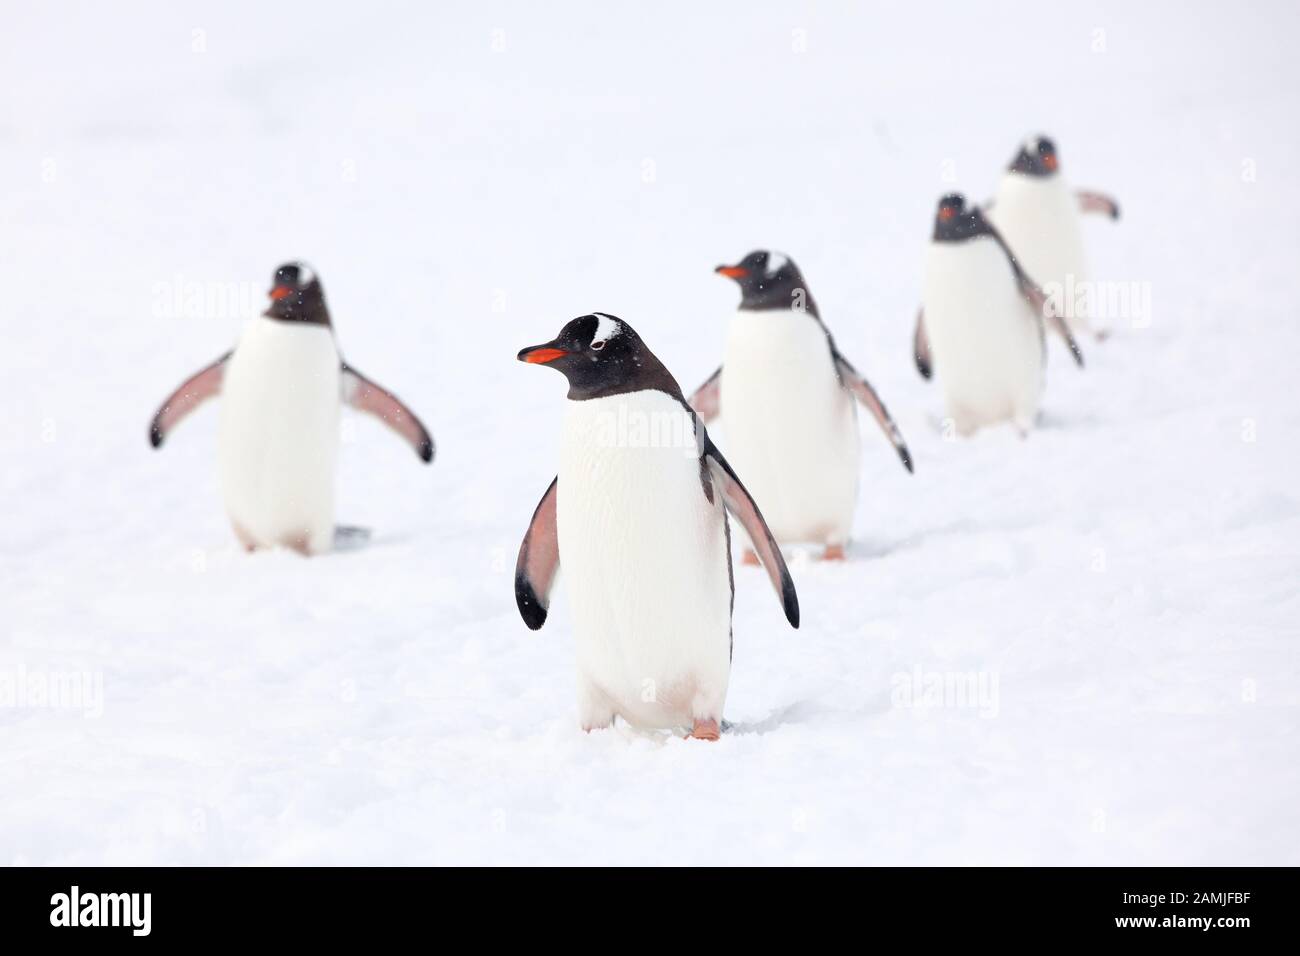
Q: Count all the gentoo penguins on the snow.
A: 5